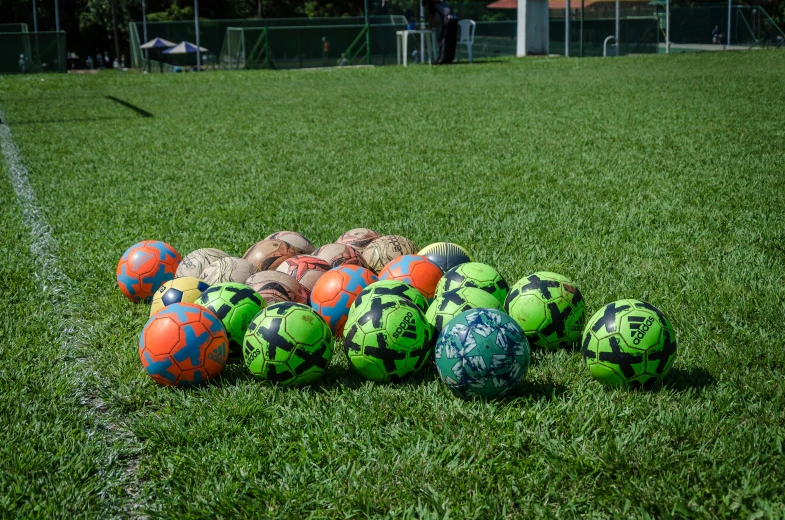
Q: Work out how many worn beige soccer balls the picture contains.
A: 9